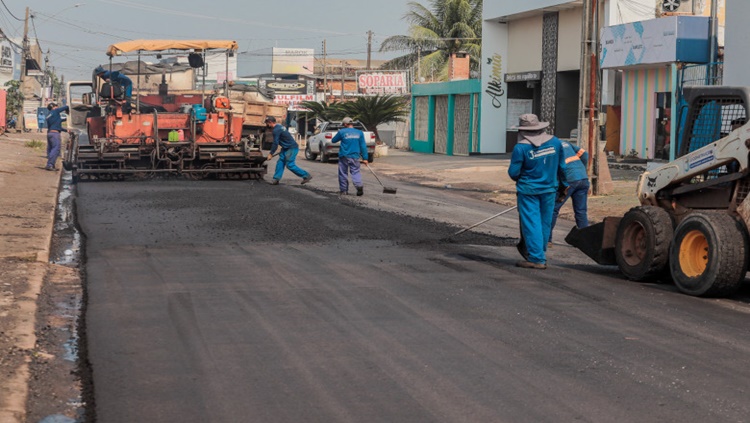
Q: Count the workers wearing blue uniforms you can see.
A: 6